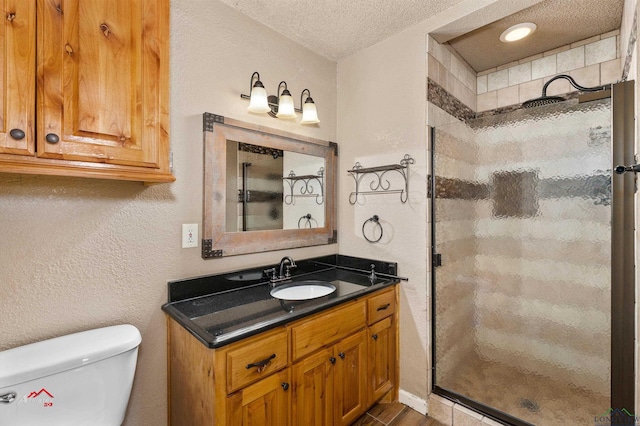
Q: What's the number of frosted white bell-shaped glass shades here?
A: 3